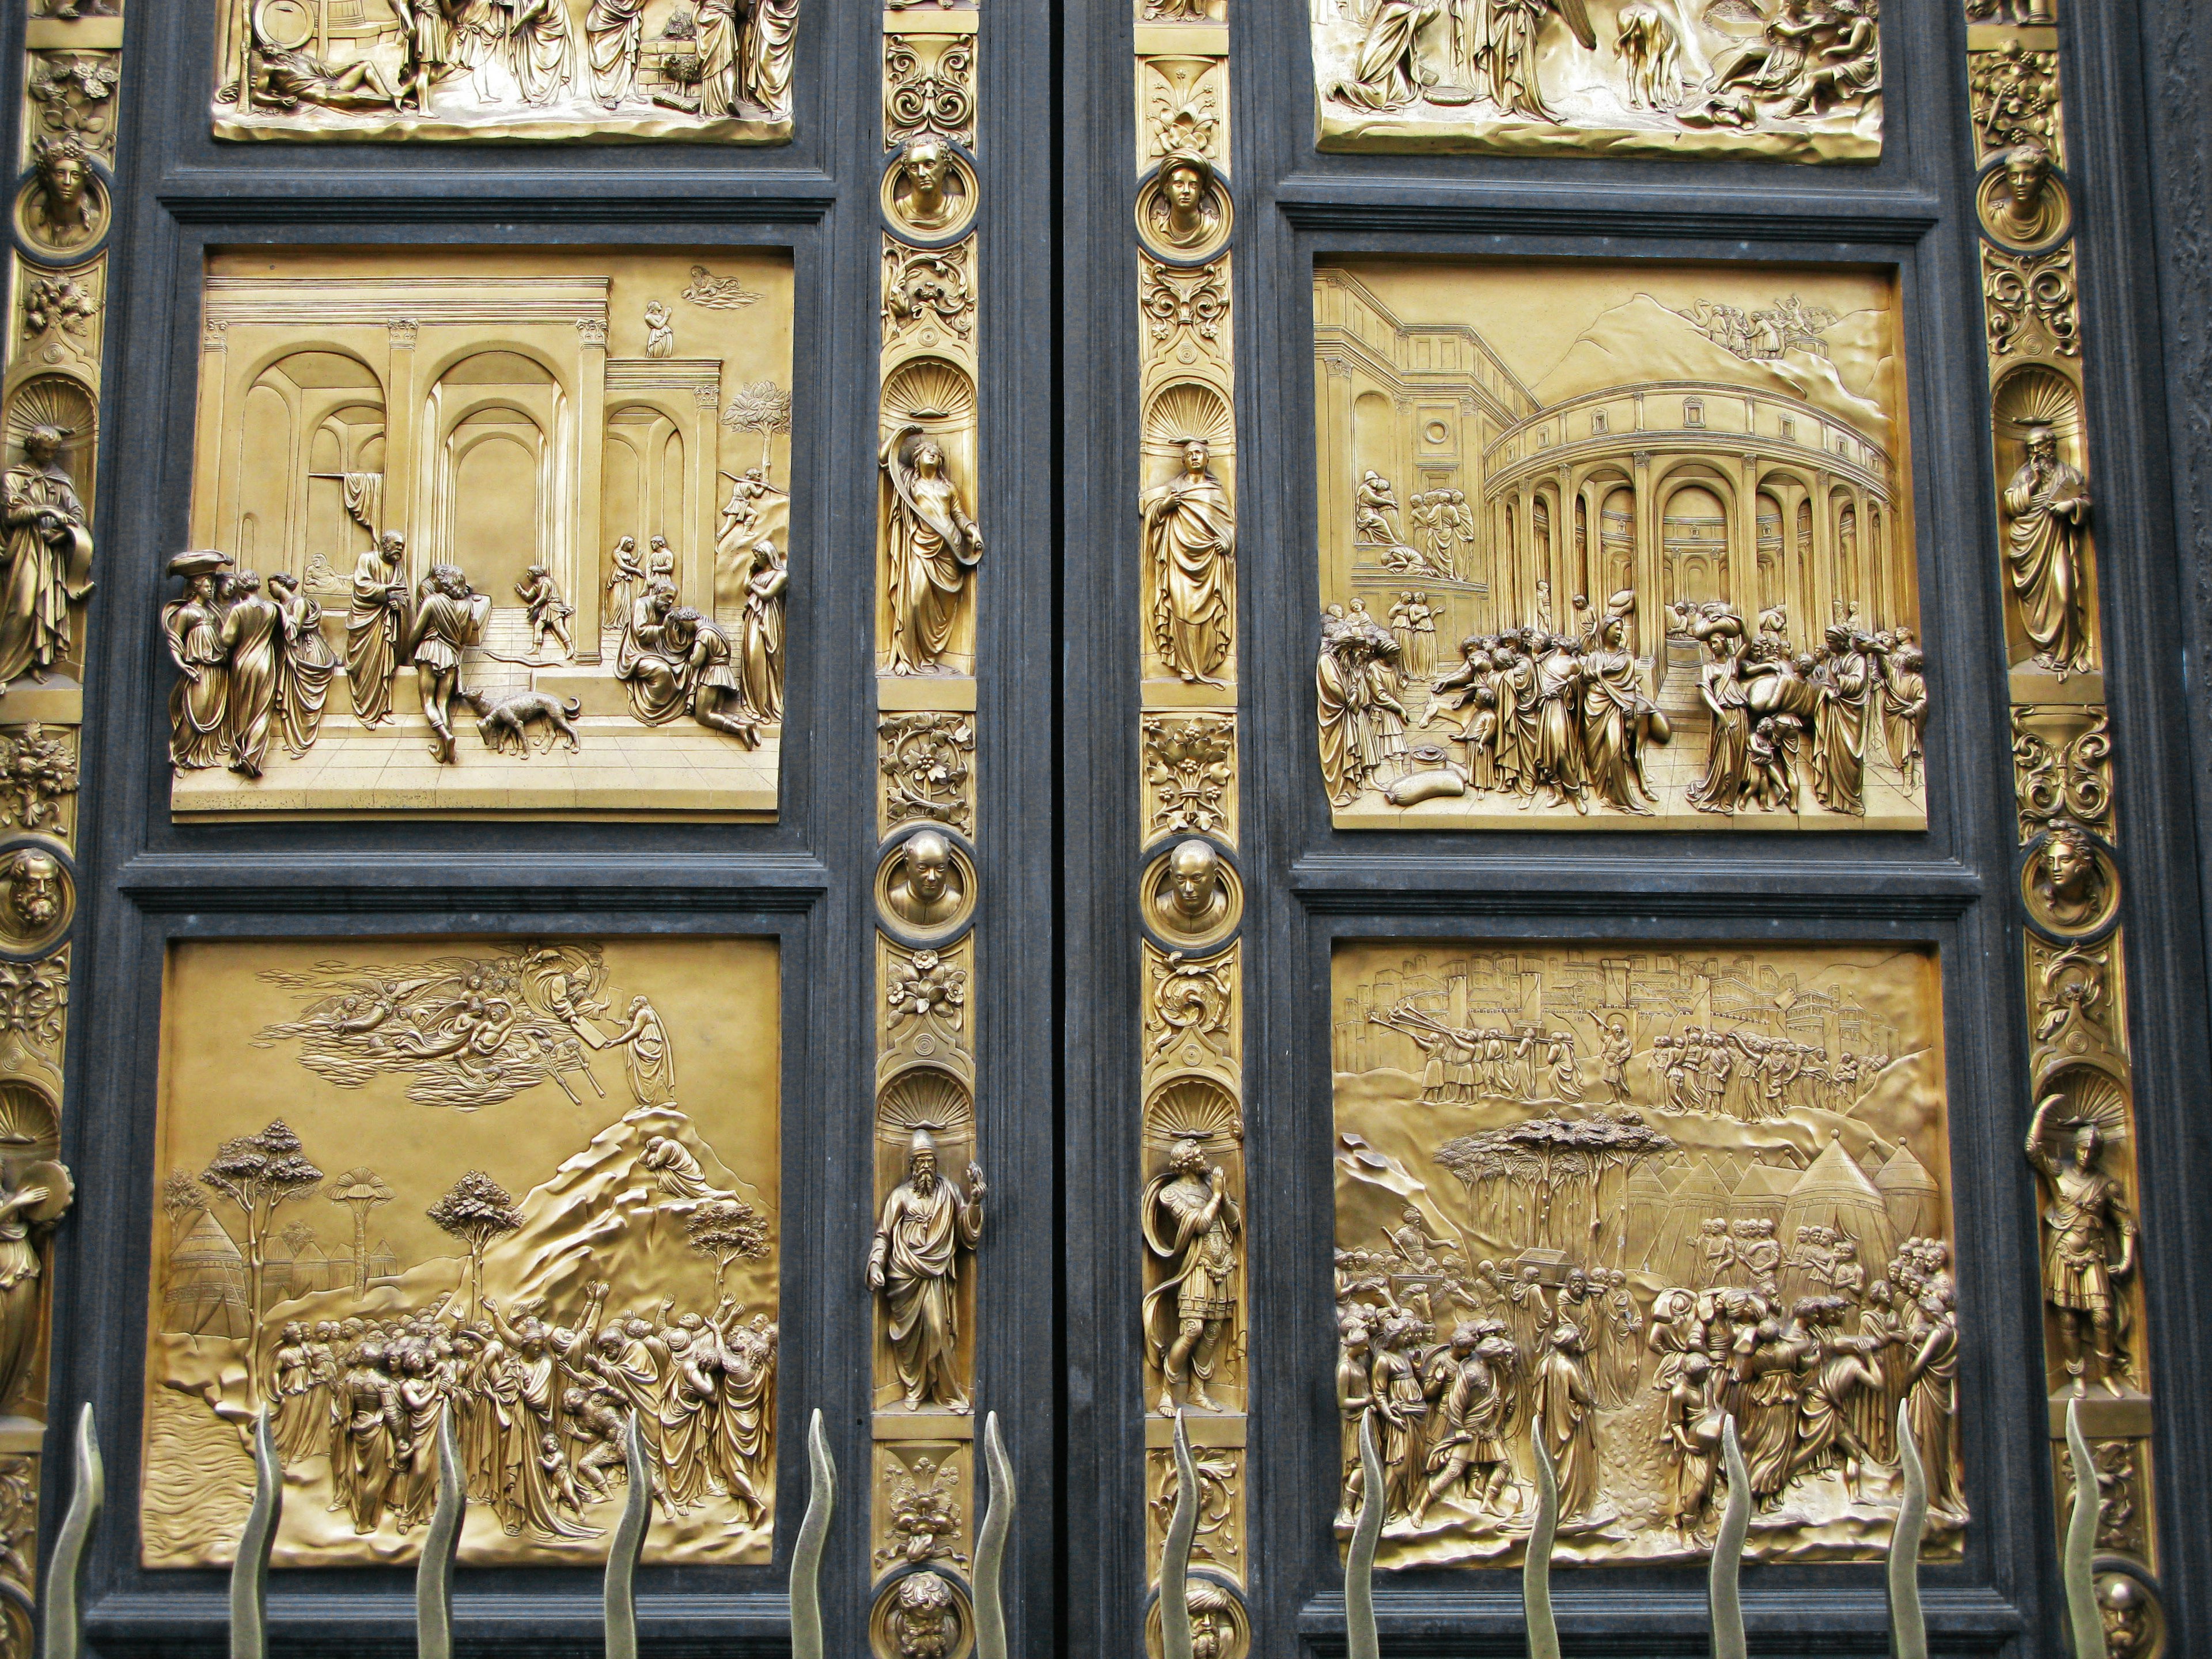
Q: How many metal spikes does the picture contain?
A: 12